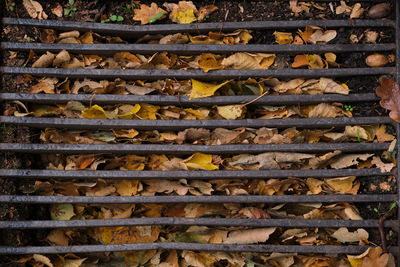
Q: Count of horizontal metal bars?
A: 10